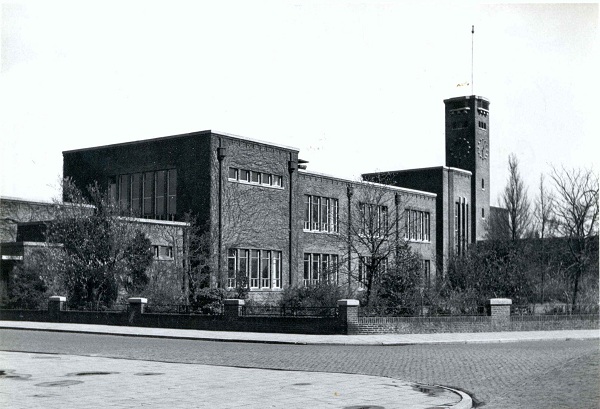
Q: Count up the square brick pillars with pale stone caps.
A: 5